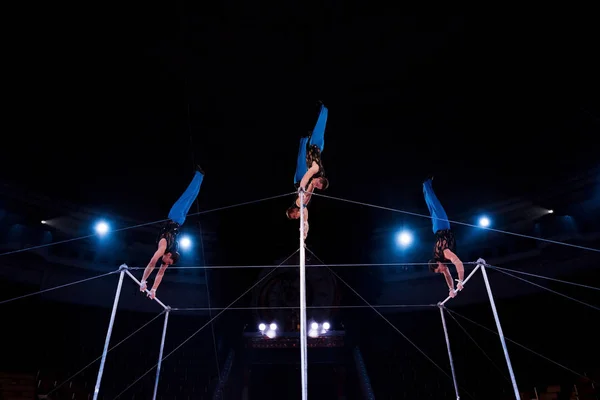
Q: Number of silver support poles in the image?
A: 5